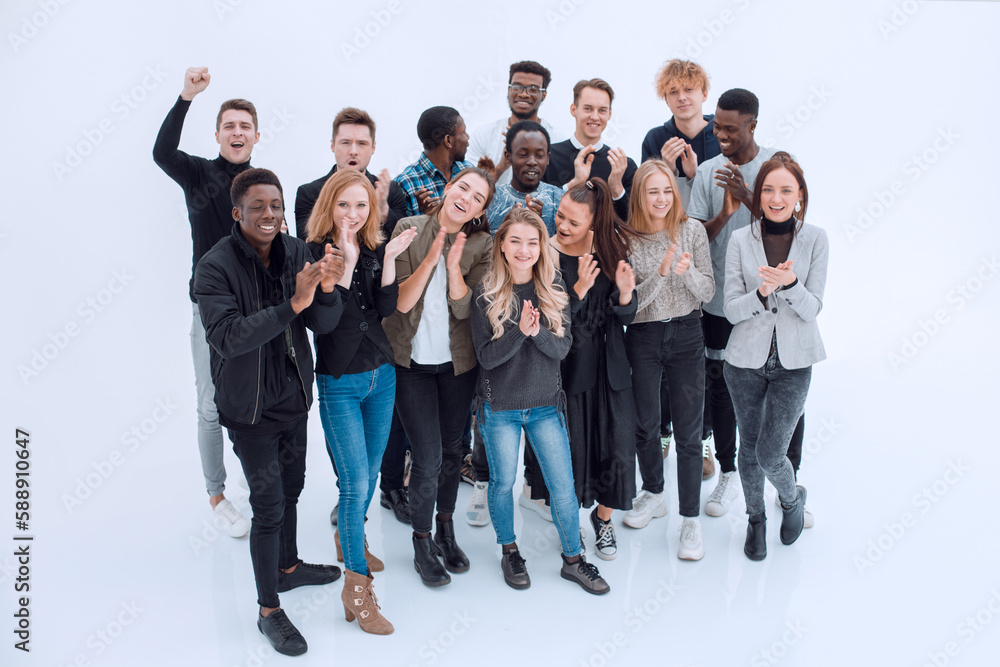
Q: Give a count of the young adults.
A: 15